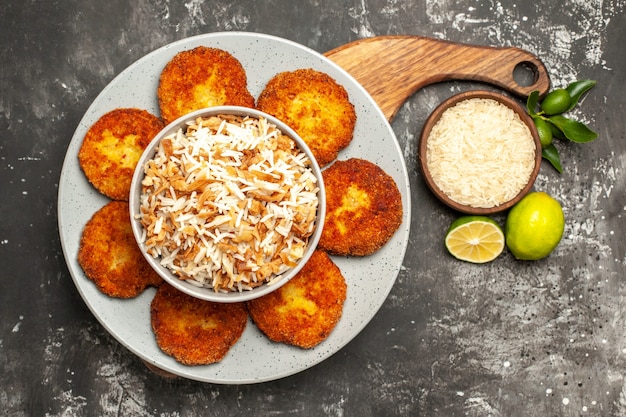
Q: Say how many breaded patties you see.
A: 7